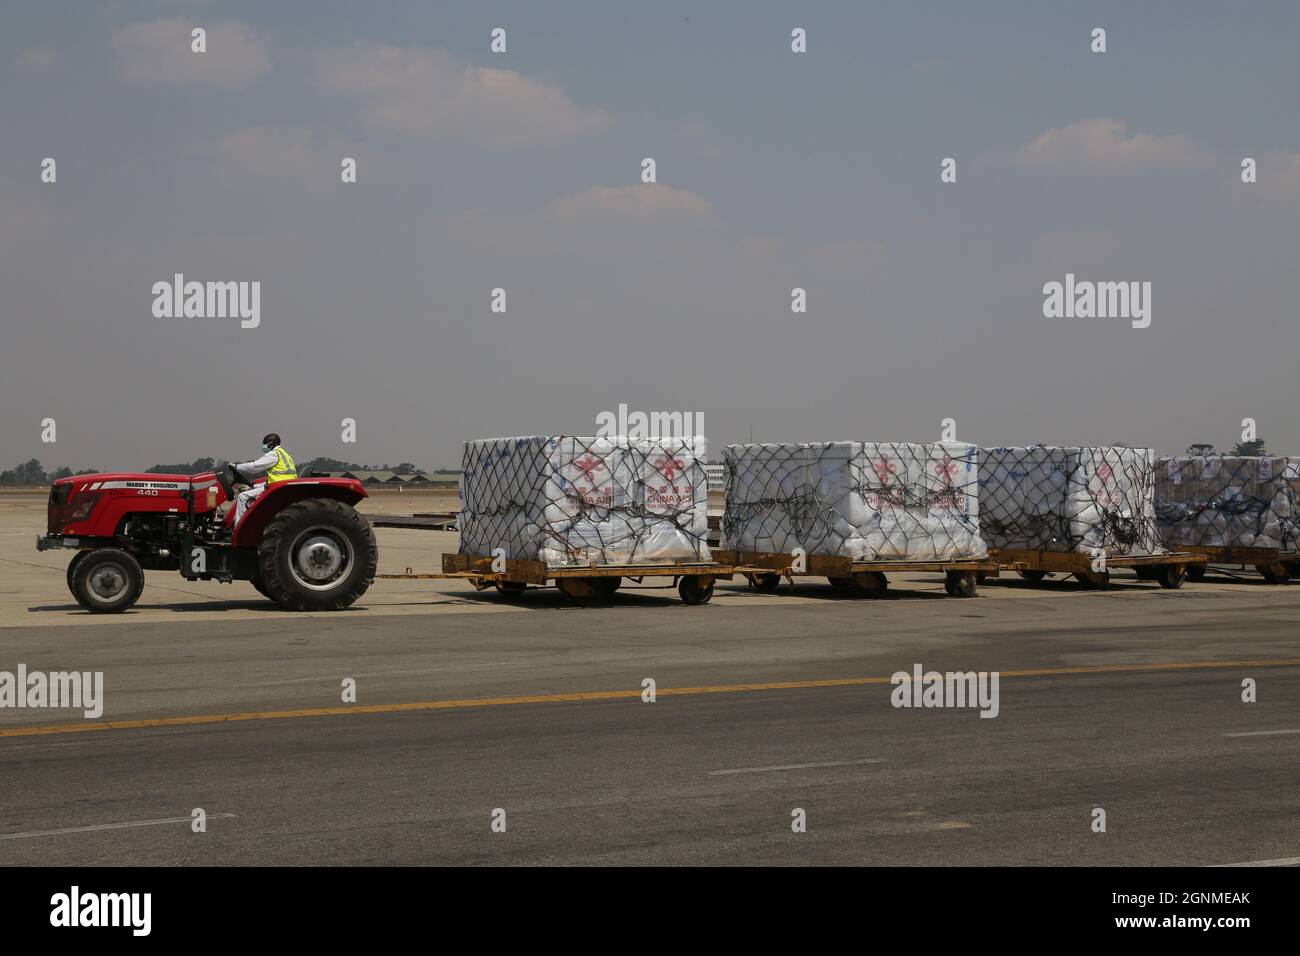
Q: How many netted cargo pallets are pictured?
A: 4